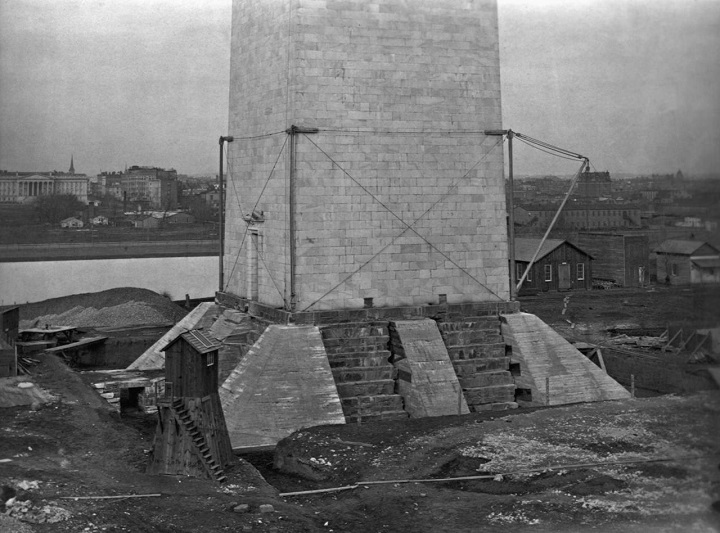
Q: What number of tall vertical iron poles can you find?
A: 3